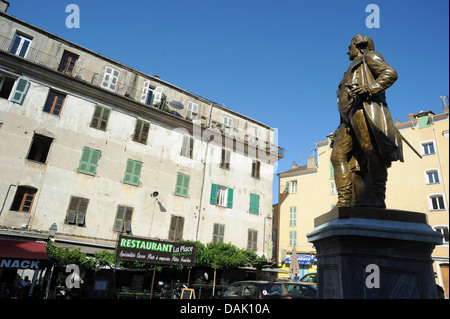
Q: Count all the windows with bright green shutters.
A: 5